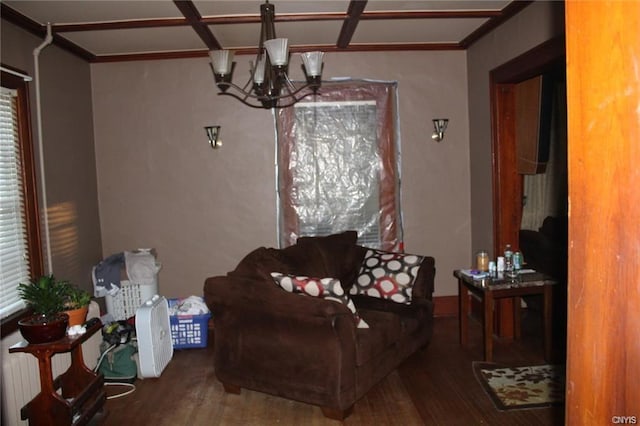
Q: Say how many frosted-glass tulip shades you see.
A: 4